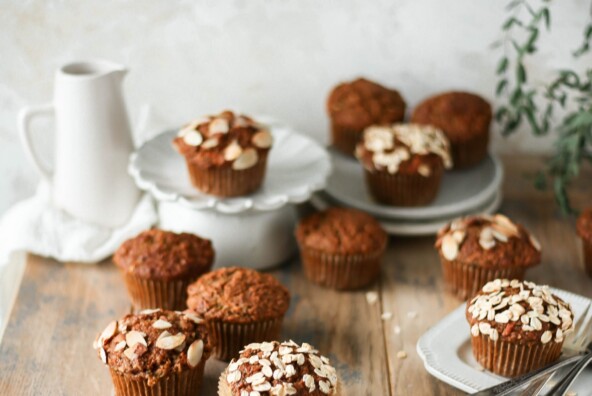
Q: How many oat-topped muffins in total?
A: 3